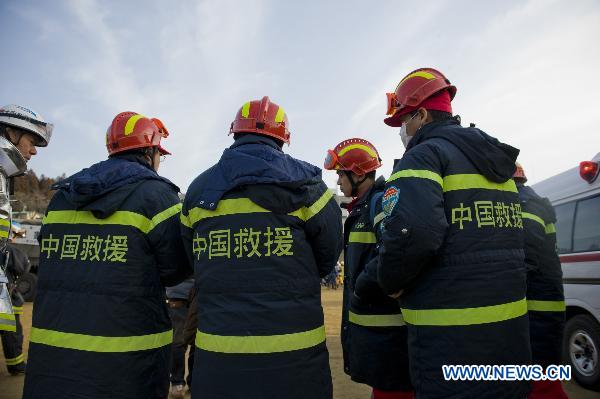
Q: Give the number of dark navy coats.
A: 5